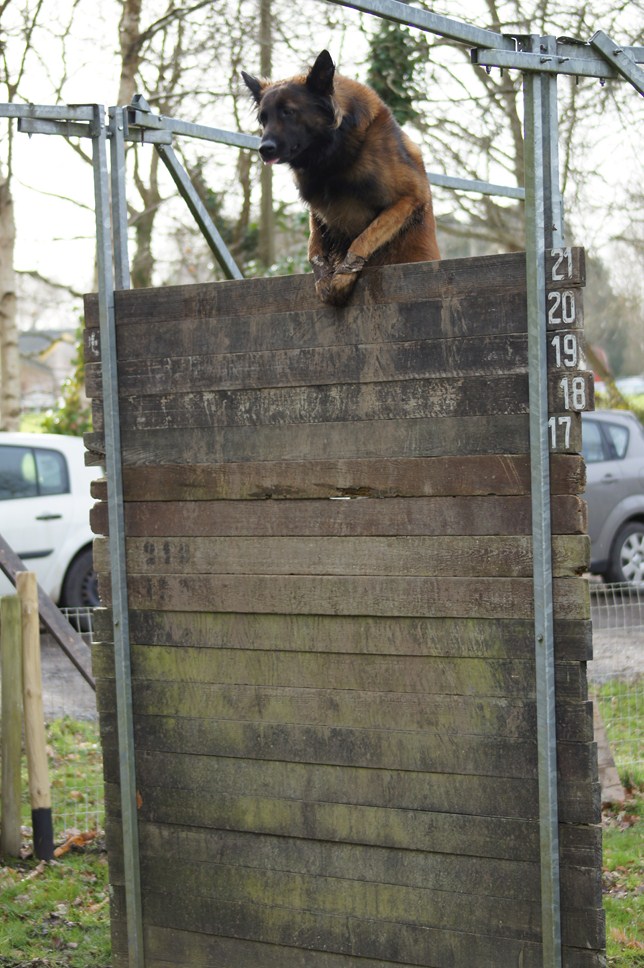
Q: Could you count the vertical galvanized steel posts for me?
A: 4